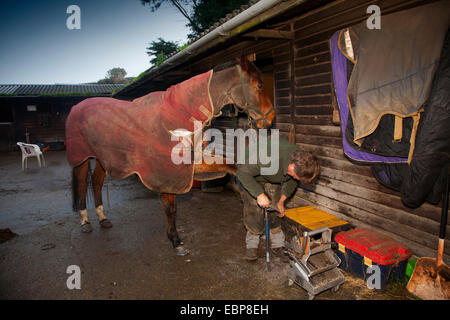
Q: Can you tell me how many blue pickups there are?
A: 0